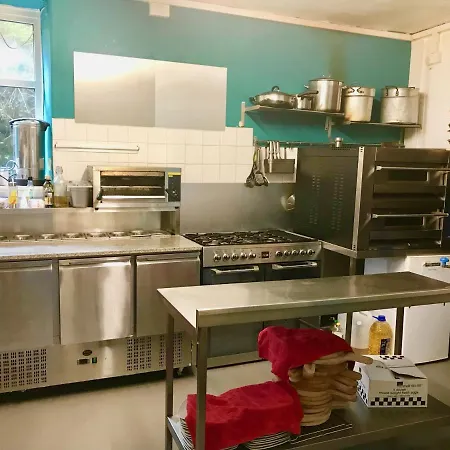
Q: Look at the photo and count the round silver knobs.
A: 10